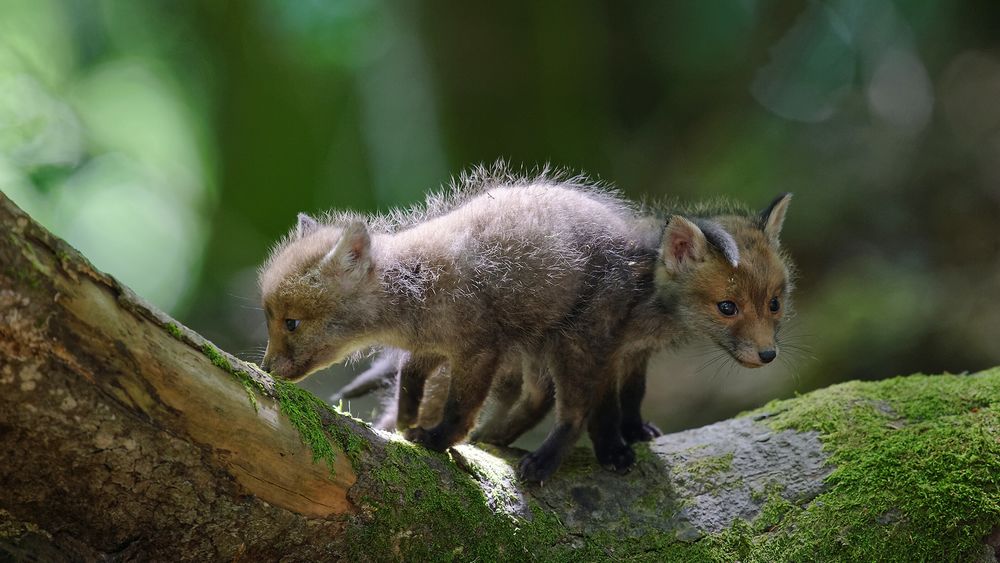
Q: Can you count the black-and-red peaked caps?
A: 0